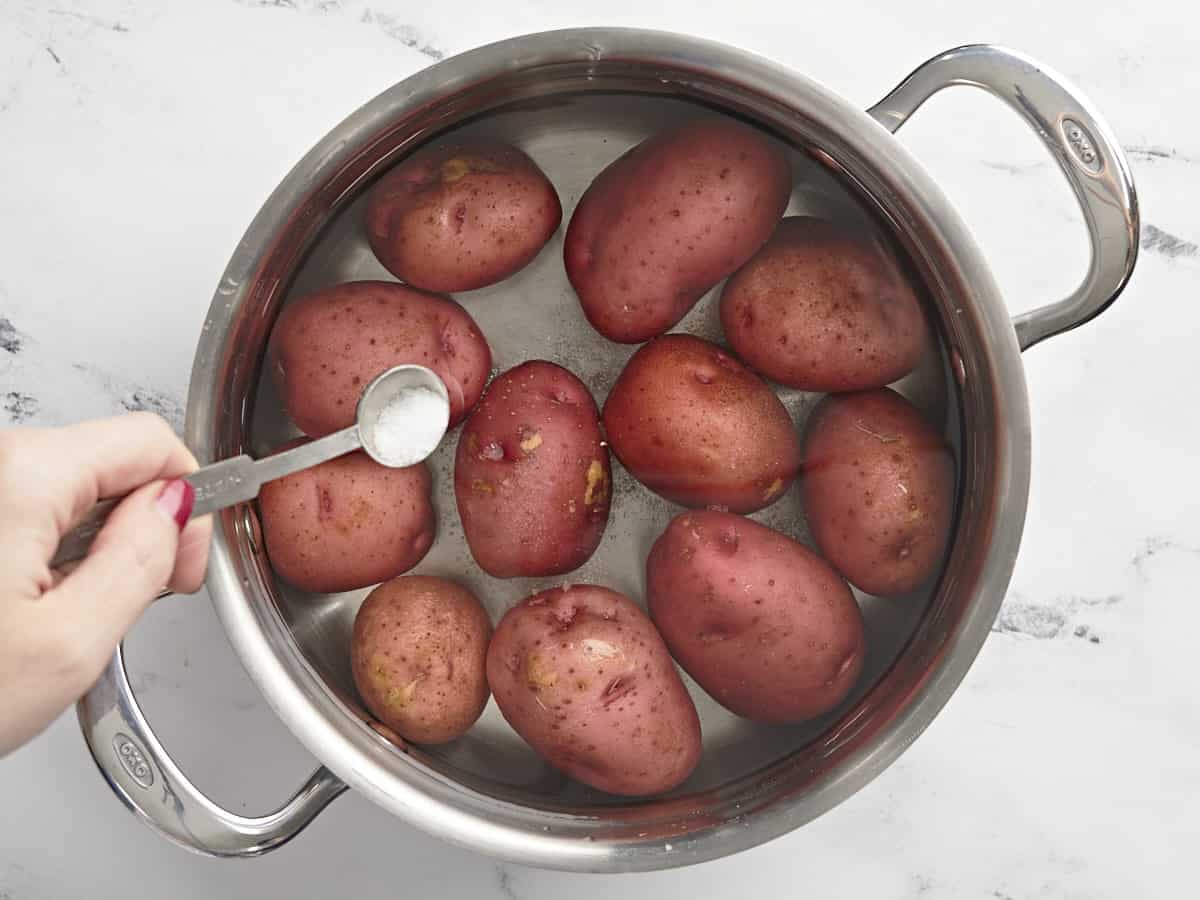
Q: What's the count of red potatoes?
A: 11